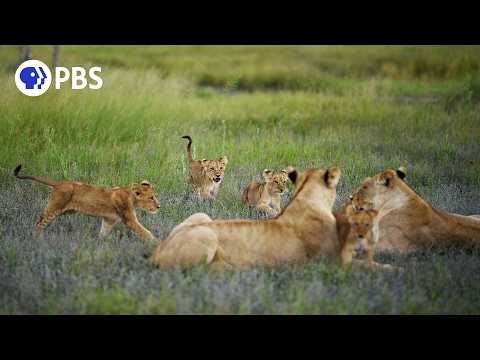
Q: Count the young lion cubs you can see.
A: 4